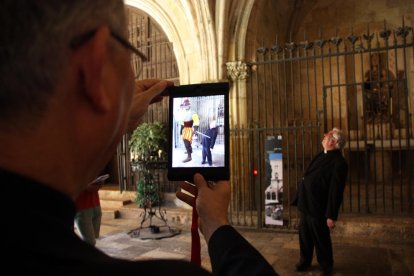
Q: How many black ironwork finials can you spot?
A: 10